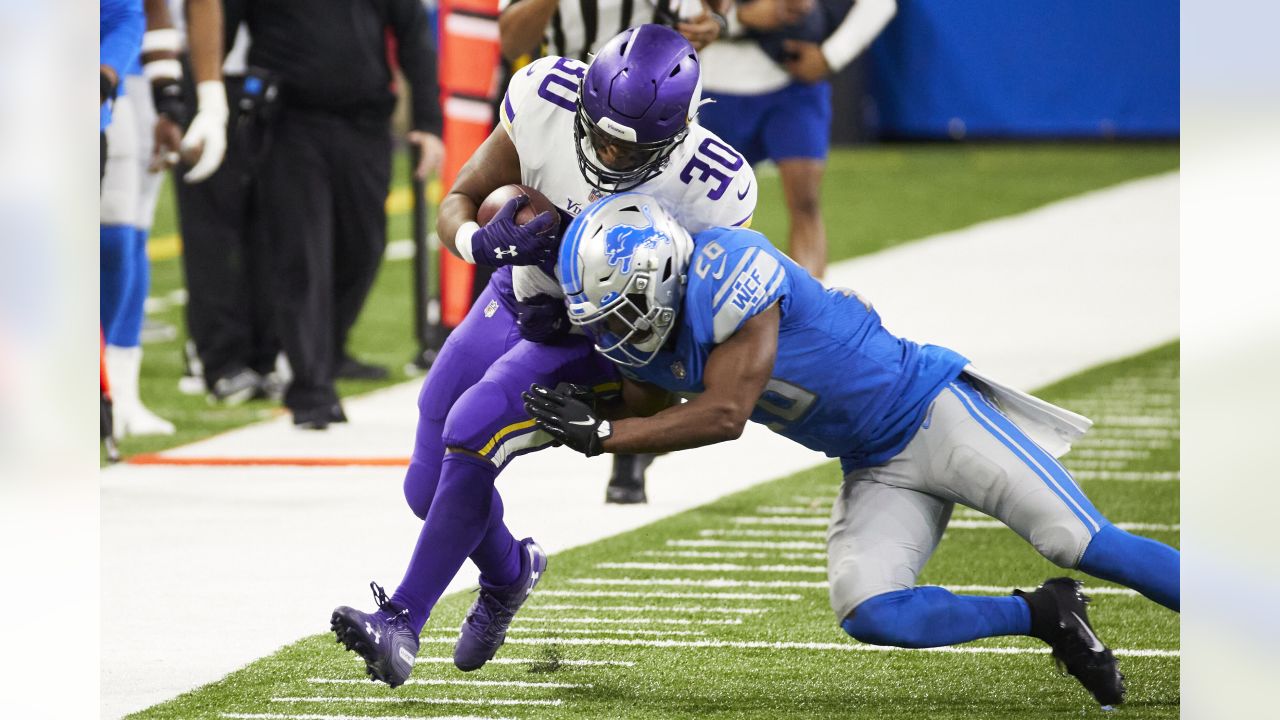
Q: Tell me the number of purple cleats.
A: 2